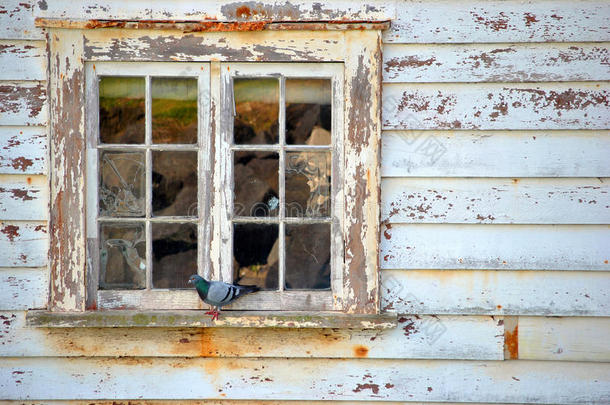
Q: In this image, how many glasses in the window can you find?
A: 12